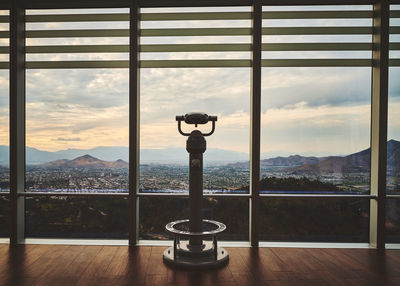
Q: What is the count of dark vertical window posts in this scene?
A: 4